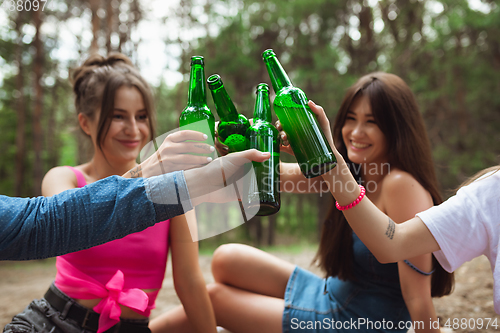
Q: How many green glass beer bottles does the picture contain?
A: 4